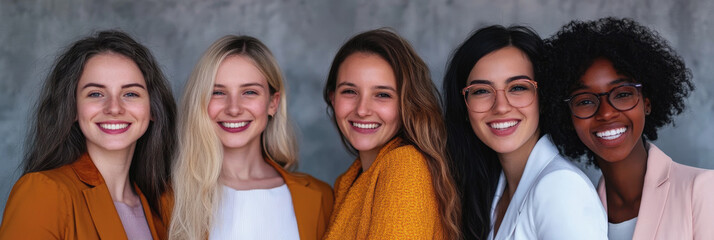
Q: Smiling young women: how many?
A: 5